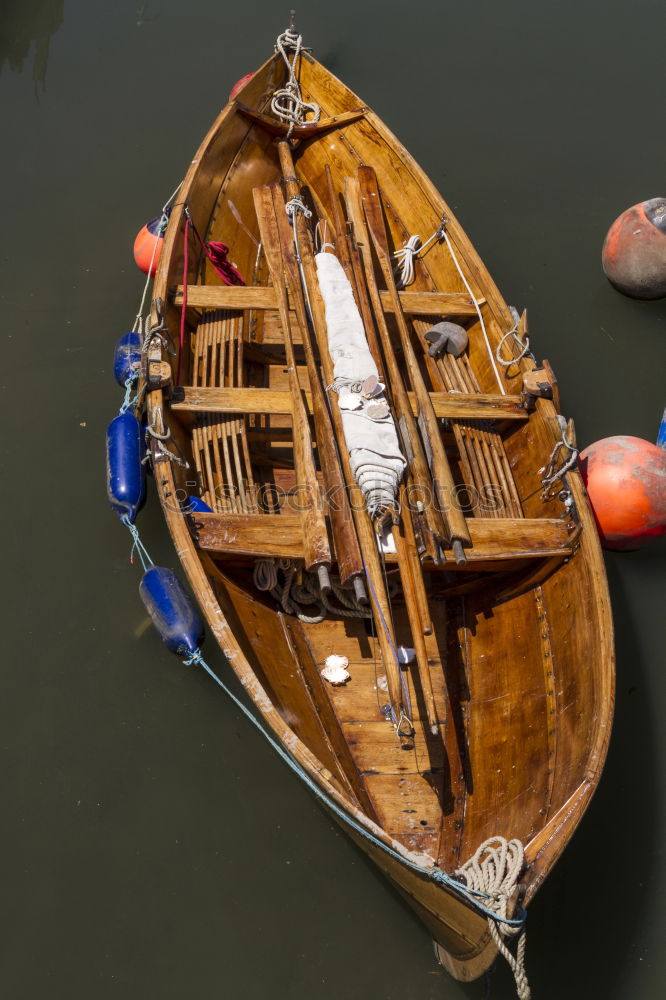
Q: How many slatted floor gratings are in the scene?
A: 4